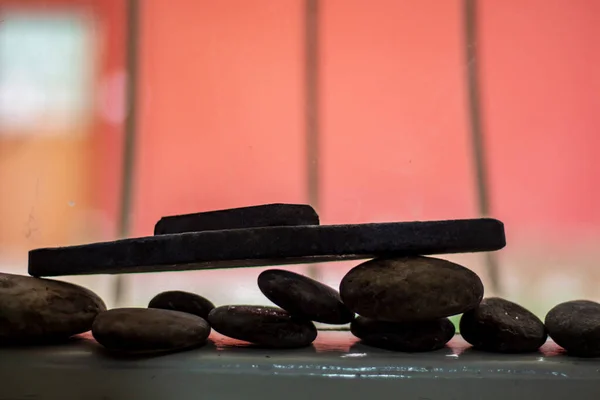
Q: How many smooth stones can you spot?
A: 9